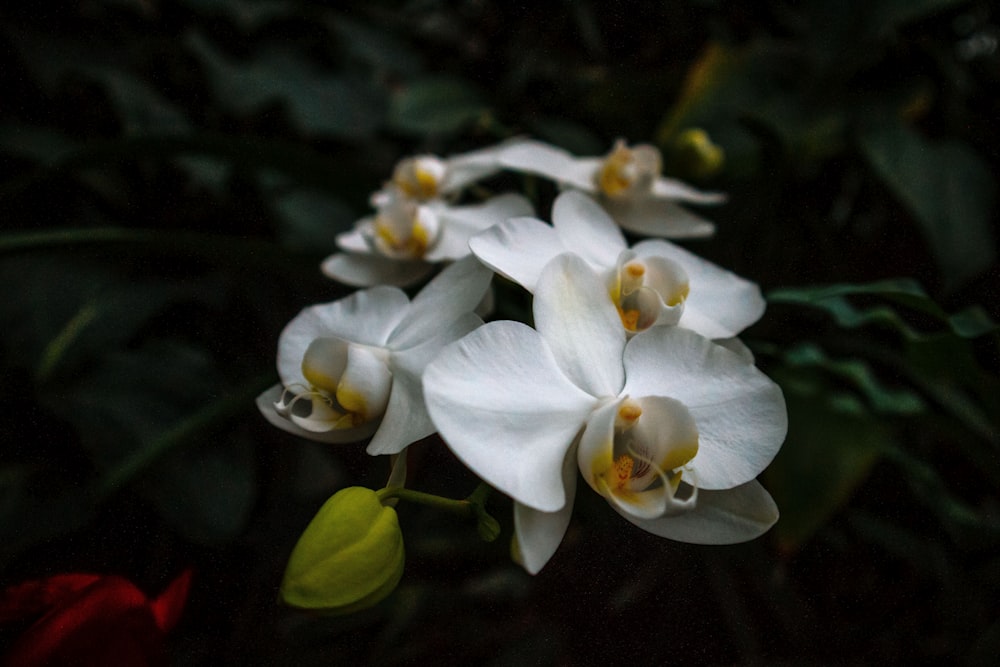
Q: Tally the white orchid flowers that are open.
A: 6